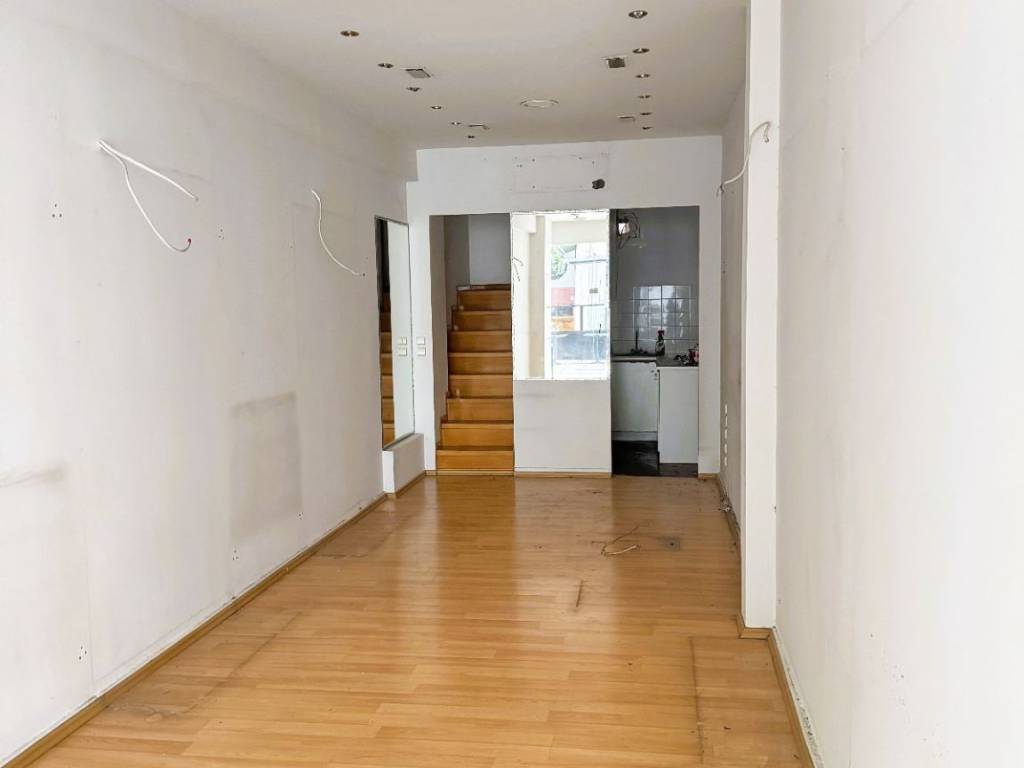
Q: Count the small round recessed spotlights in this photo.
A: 12